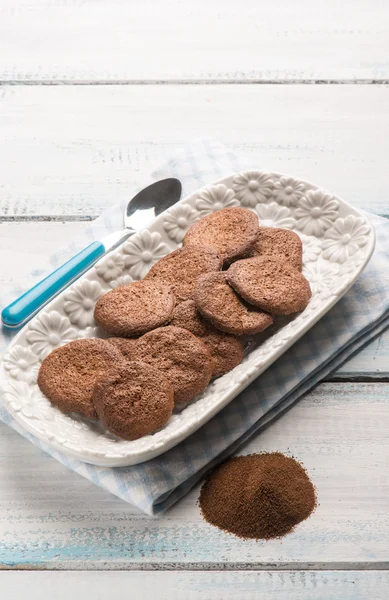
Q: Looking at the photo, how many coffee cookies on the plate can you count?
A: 12